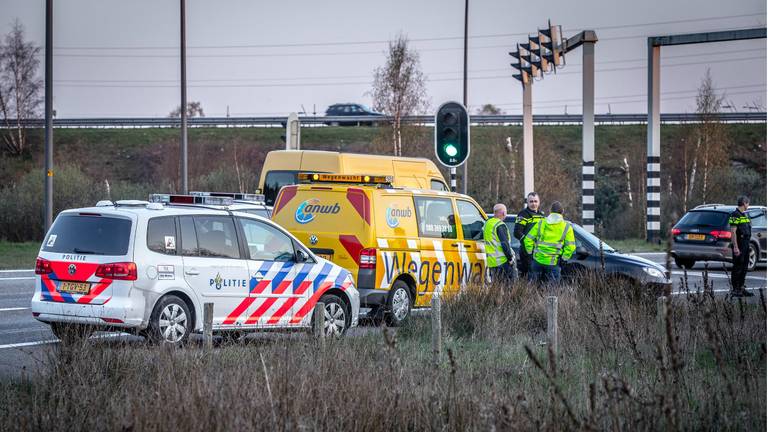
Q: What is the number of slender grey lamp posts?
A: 3